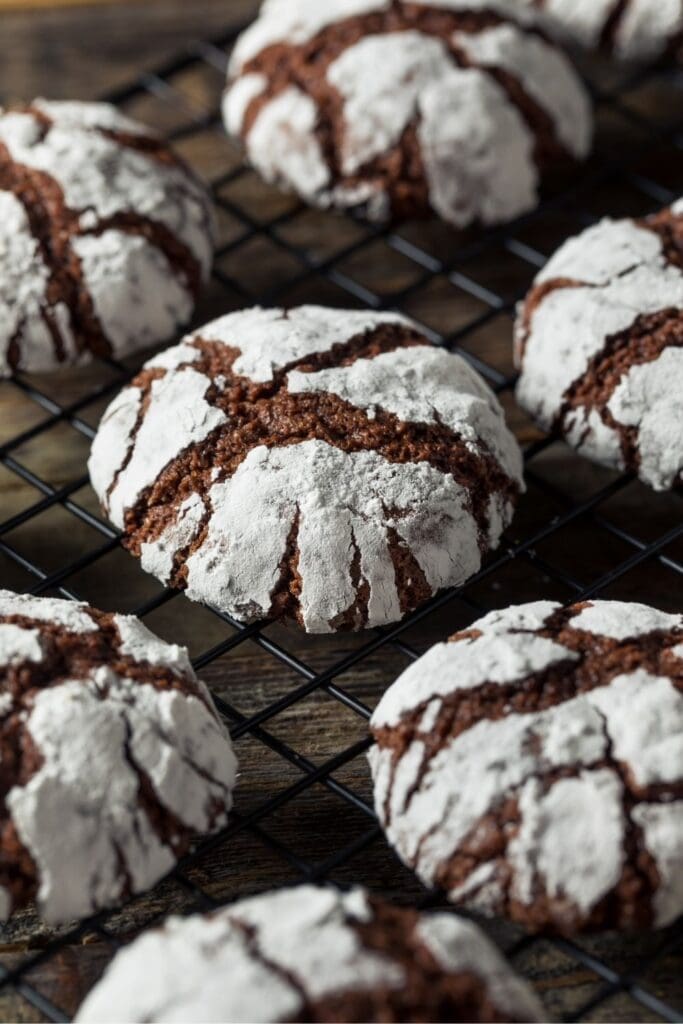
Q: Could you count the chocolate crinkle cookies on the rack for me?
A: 8